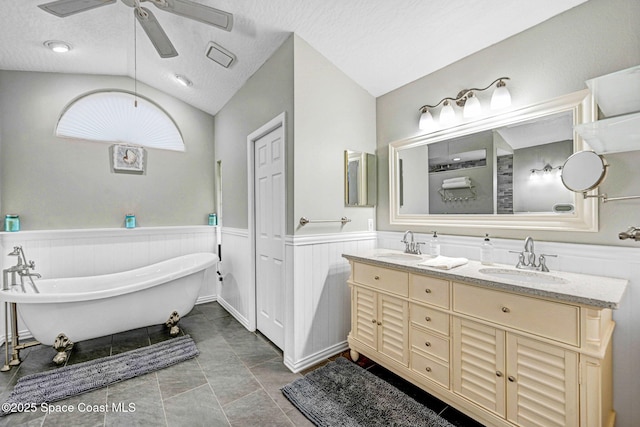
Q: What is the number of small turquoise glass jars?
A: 3